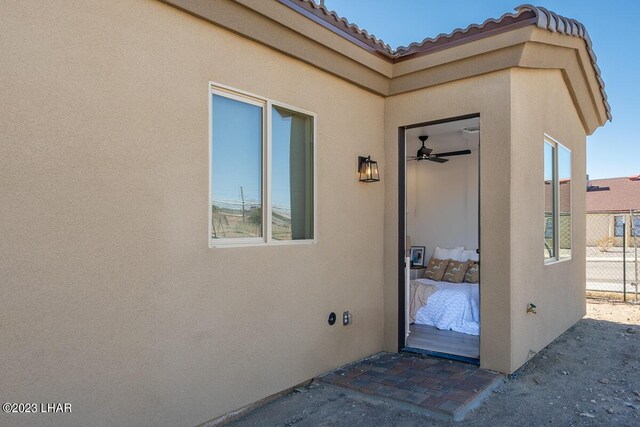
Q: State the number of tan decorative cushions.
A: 3